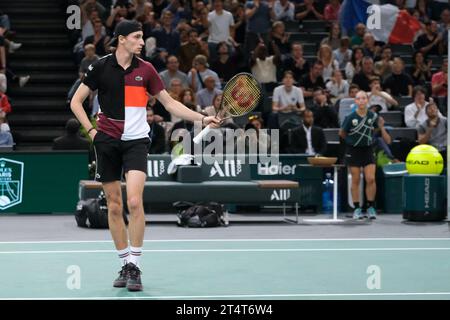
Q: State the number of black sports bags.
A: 2